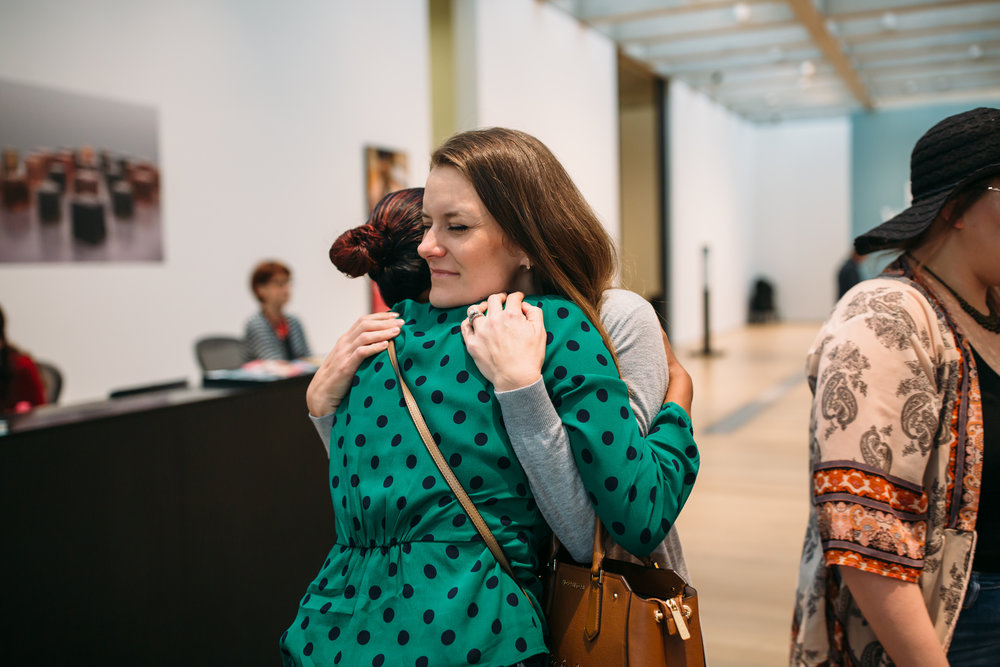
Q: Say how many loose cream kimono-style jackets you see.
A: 1